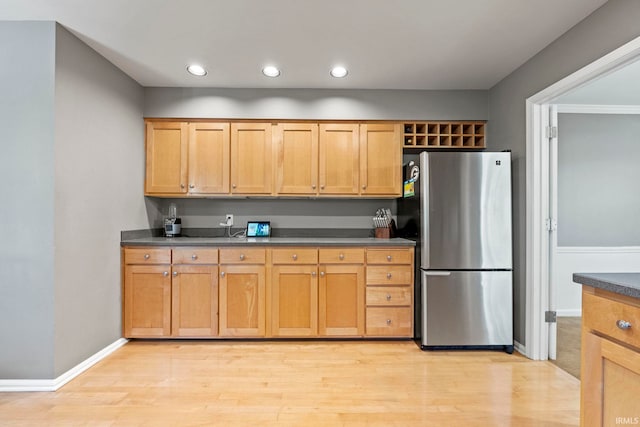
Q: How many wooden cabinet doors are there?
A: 12